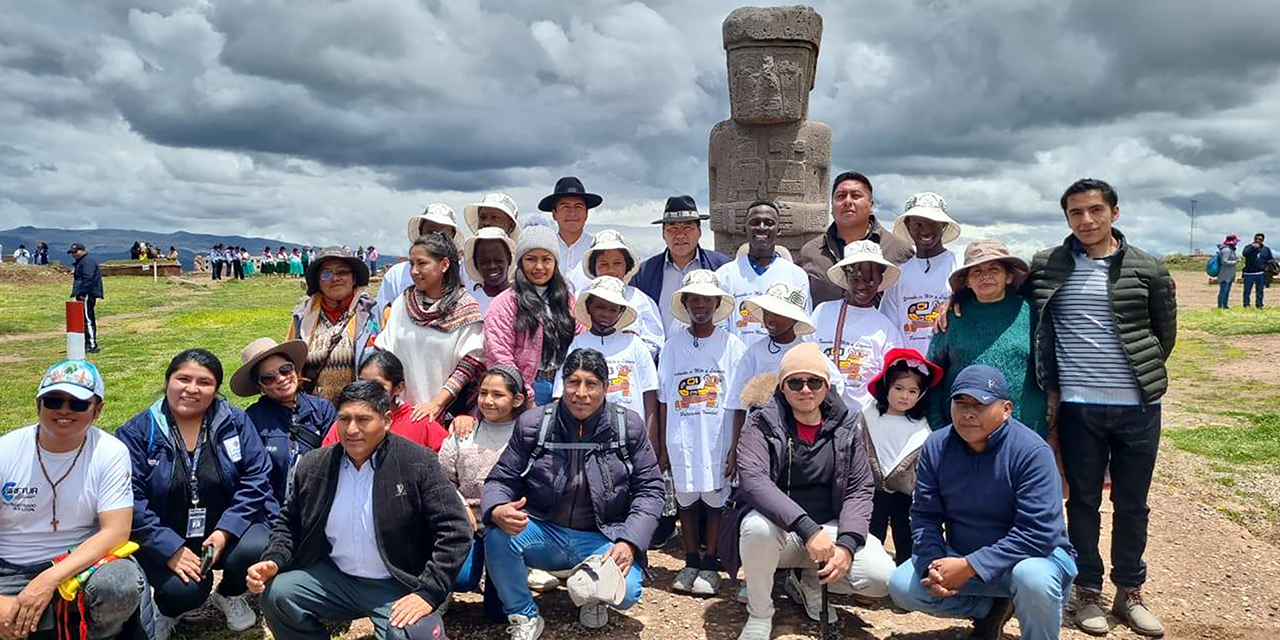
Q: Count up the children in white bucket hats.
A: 9